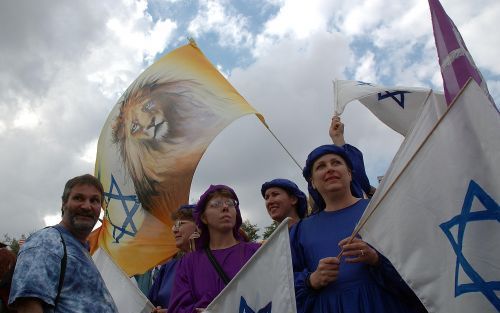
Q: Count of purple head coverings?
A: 1